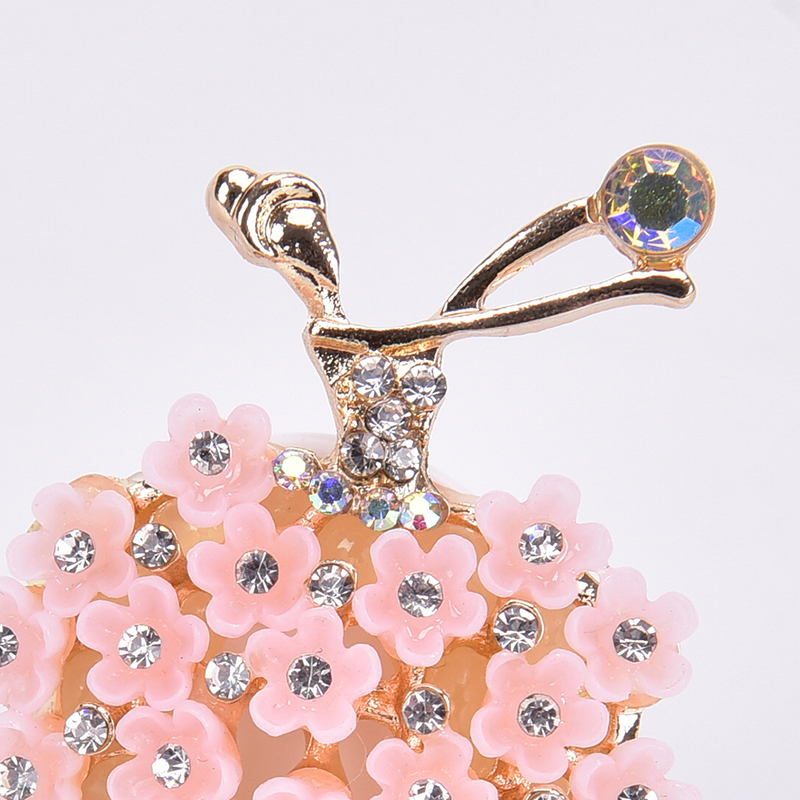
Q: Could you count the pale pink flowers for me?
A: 15